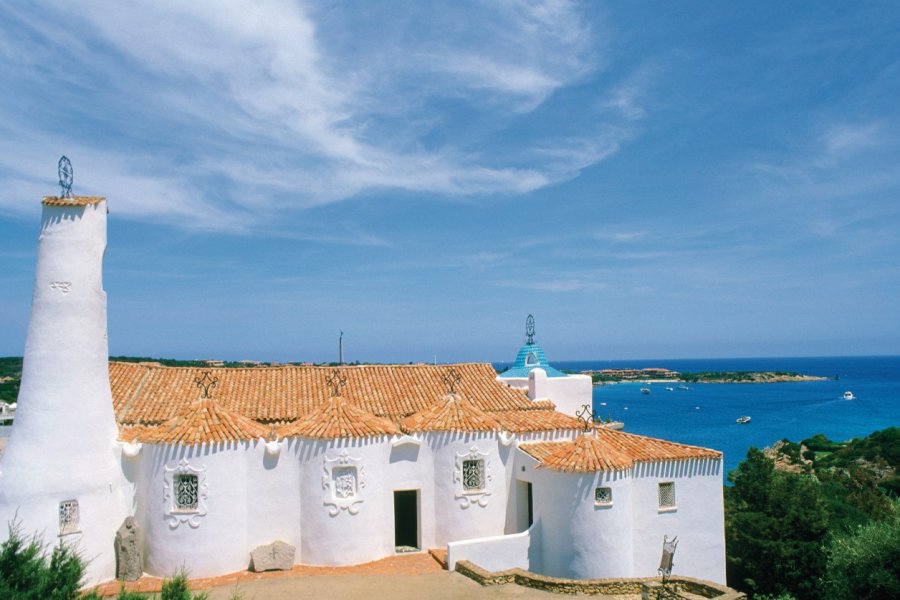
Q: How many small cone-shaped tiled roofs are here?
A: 4